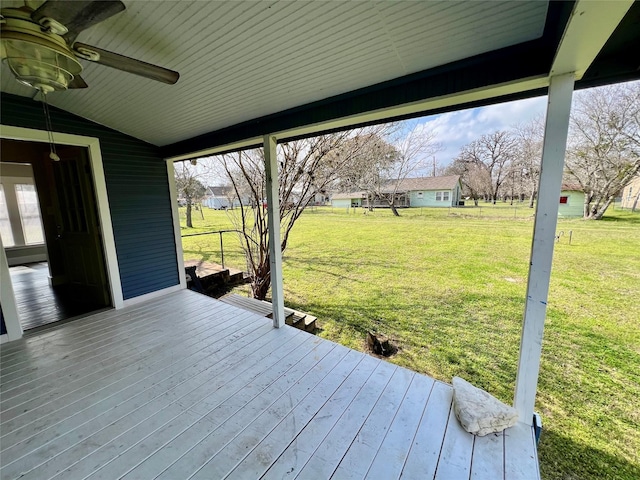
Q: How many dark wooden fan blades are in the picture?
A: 3